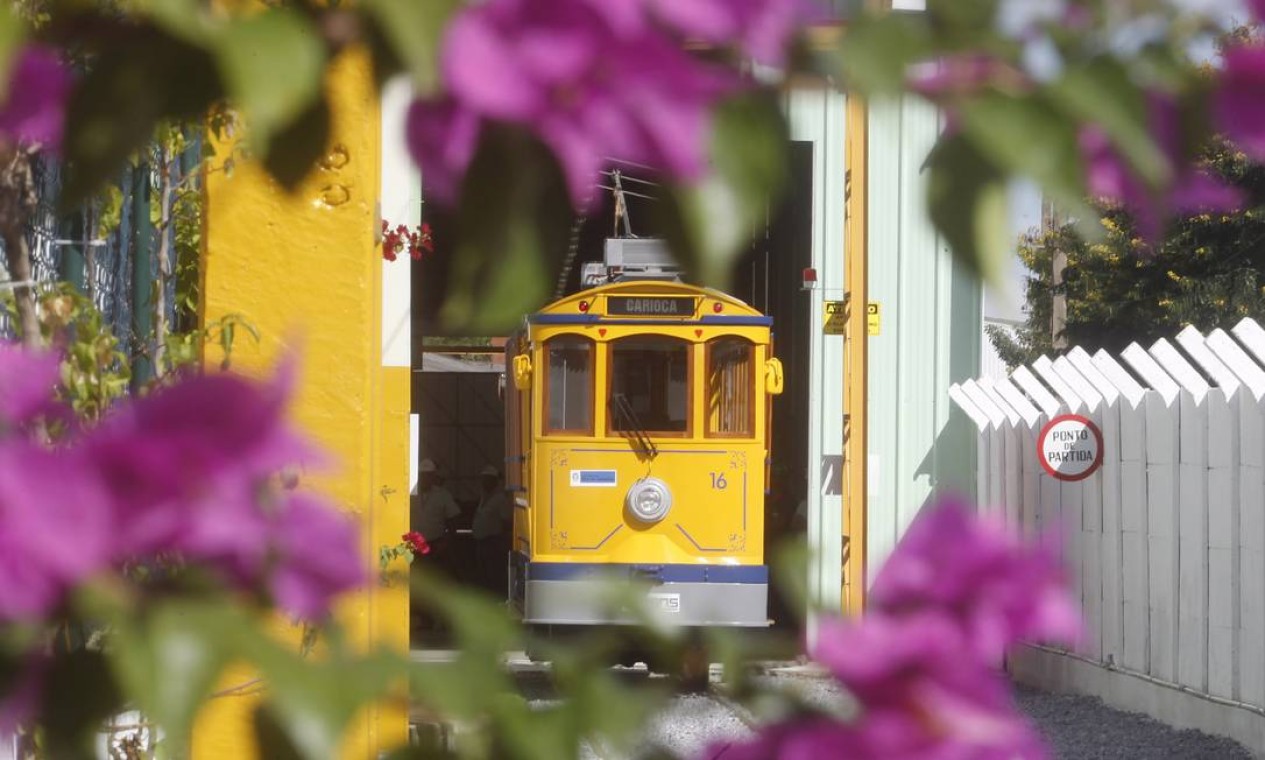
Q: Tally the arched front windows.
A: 3